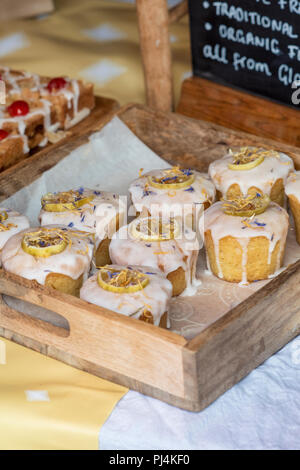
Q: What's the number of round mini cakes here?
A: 9